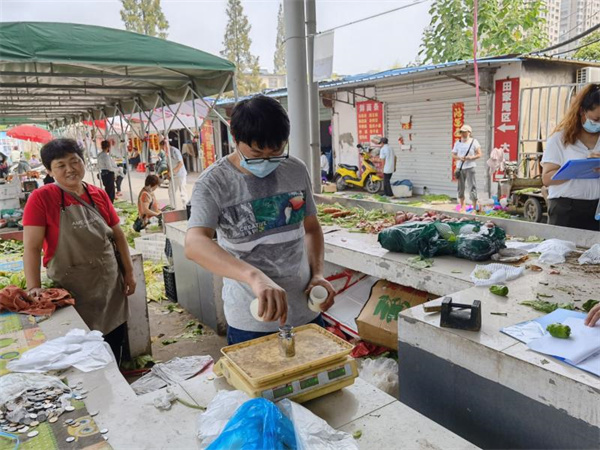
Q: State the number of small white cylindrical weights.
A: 2